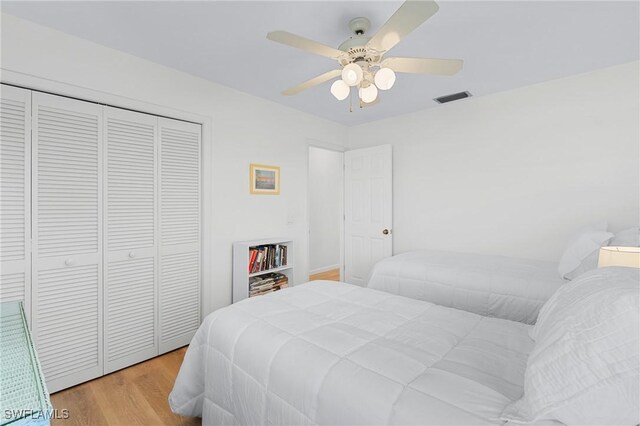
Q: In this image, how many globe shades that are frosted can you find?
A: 4